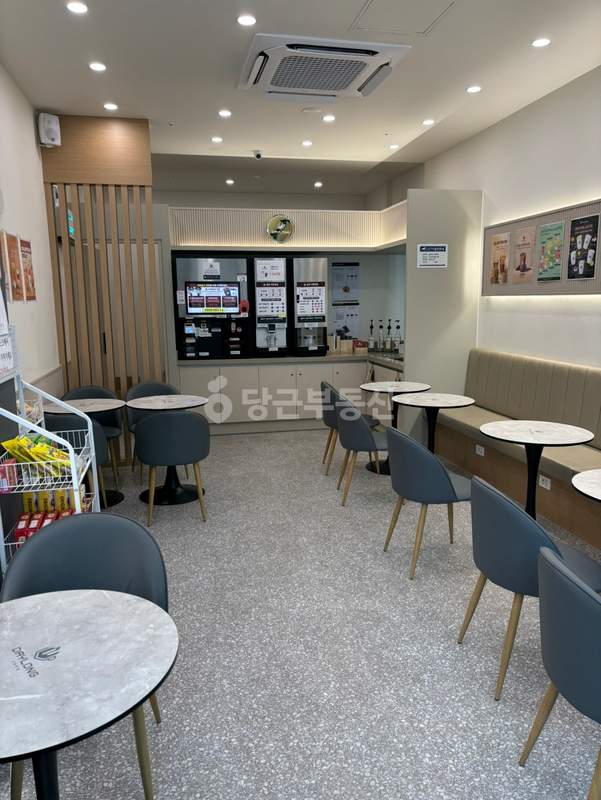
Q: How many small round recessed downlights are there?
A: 14